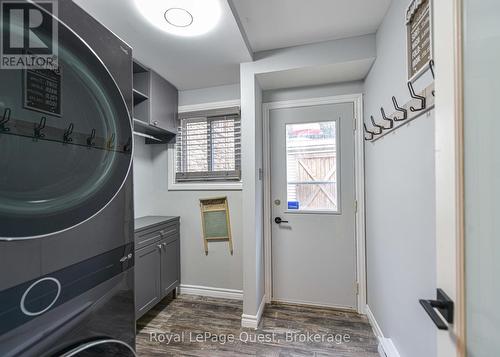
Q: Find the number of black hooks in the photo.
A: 6